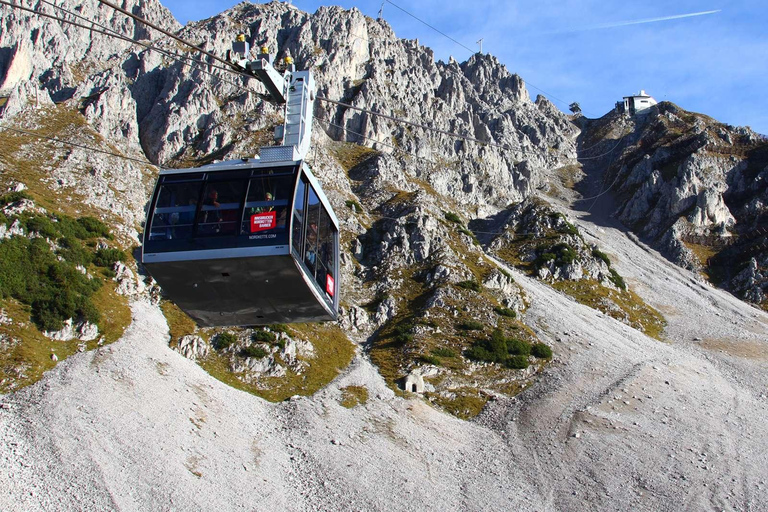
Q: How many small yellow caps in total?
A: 3